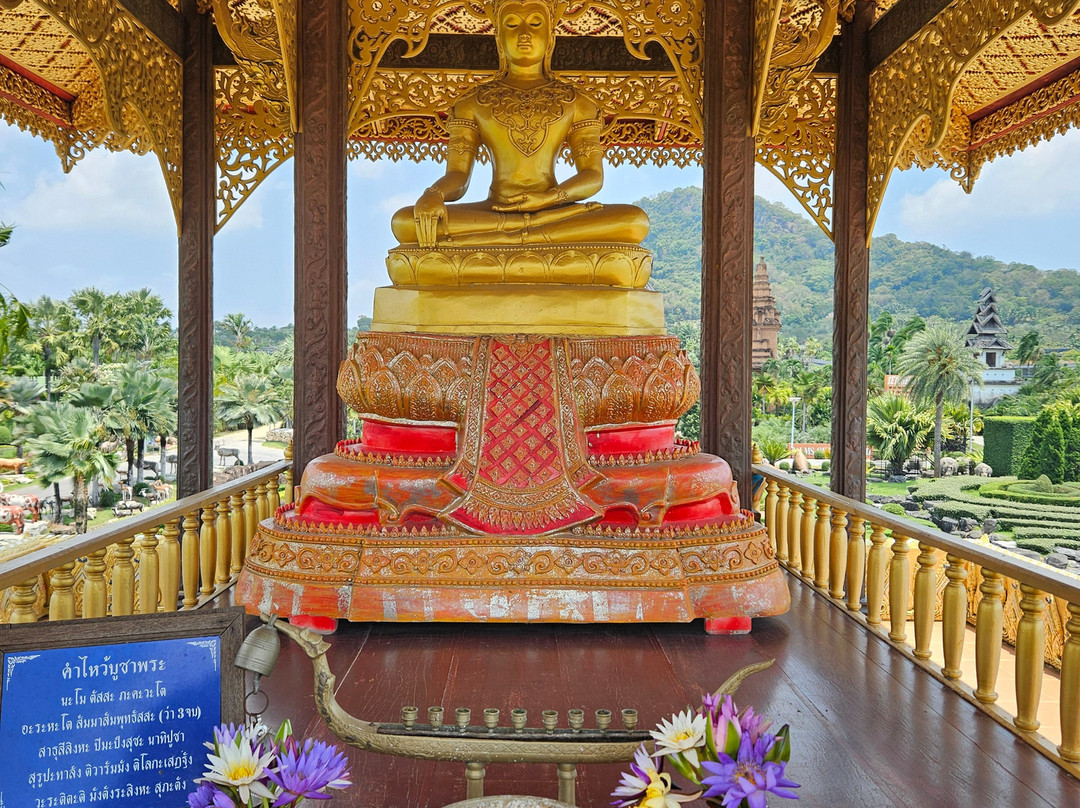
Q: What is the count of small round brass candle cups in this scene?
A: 9